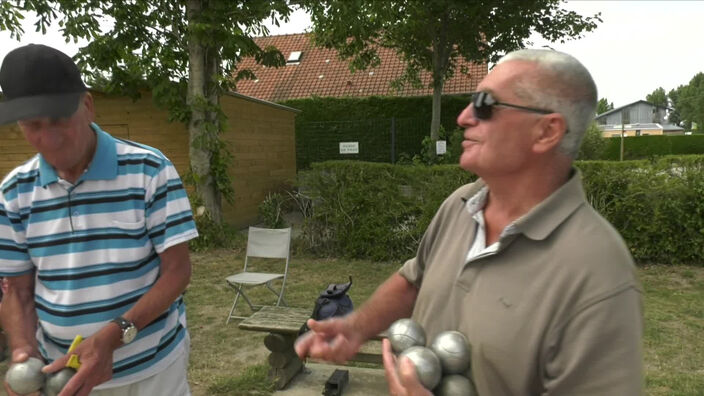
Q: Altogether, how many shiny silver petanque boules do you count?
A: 6